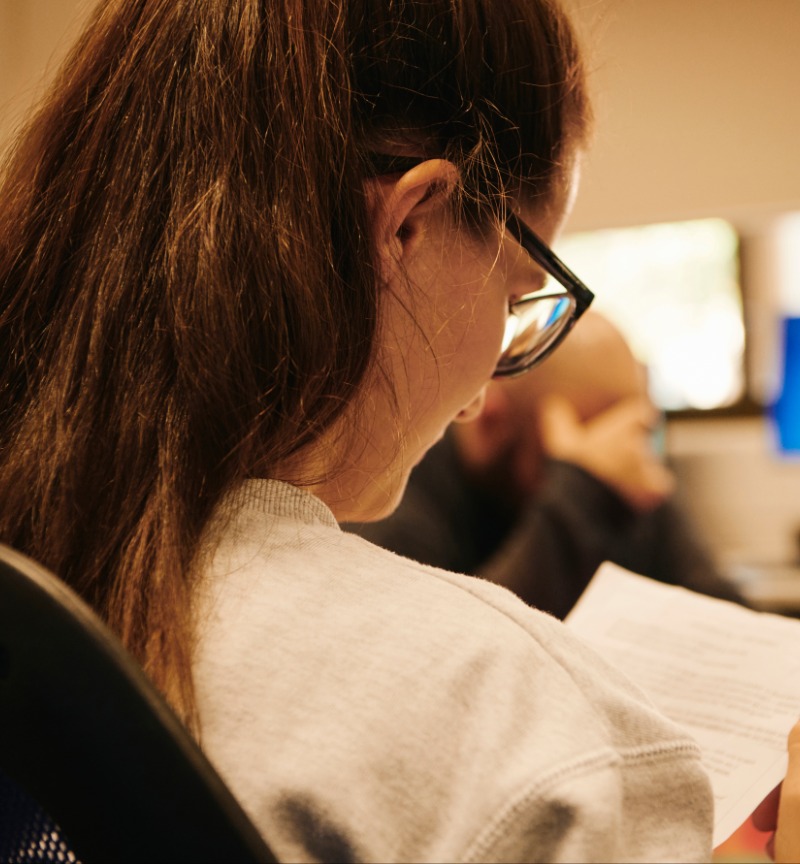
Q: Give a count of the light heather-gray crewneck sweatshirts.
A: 1